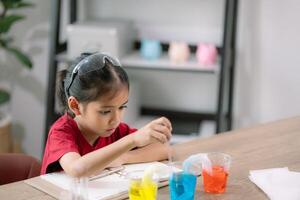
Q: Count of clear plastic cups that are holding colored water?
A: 3